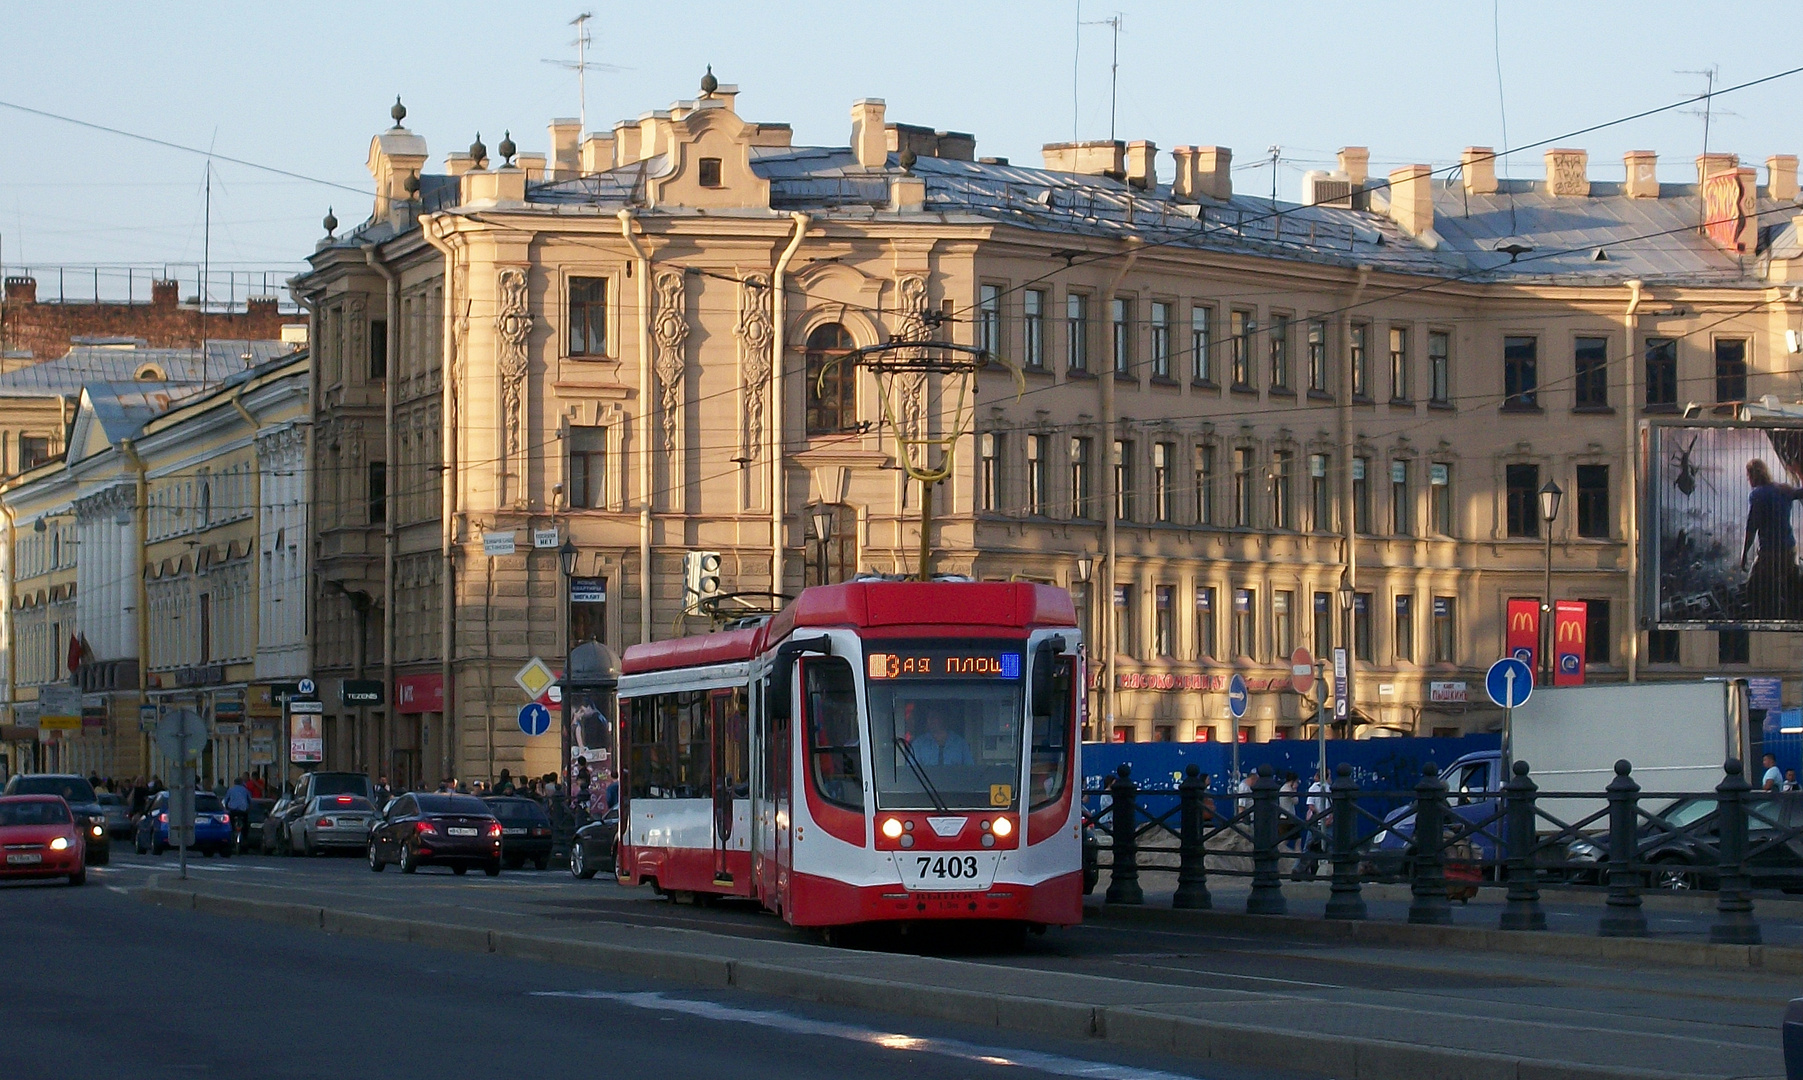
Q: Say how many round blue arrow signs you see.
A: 3